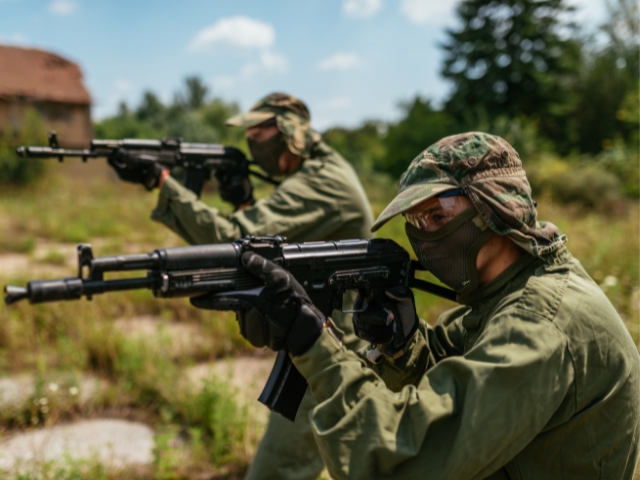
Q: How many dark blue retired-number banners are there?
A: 0